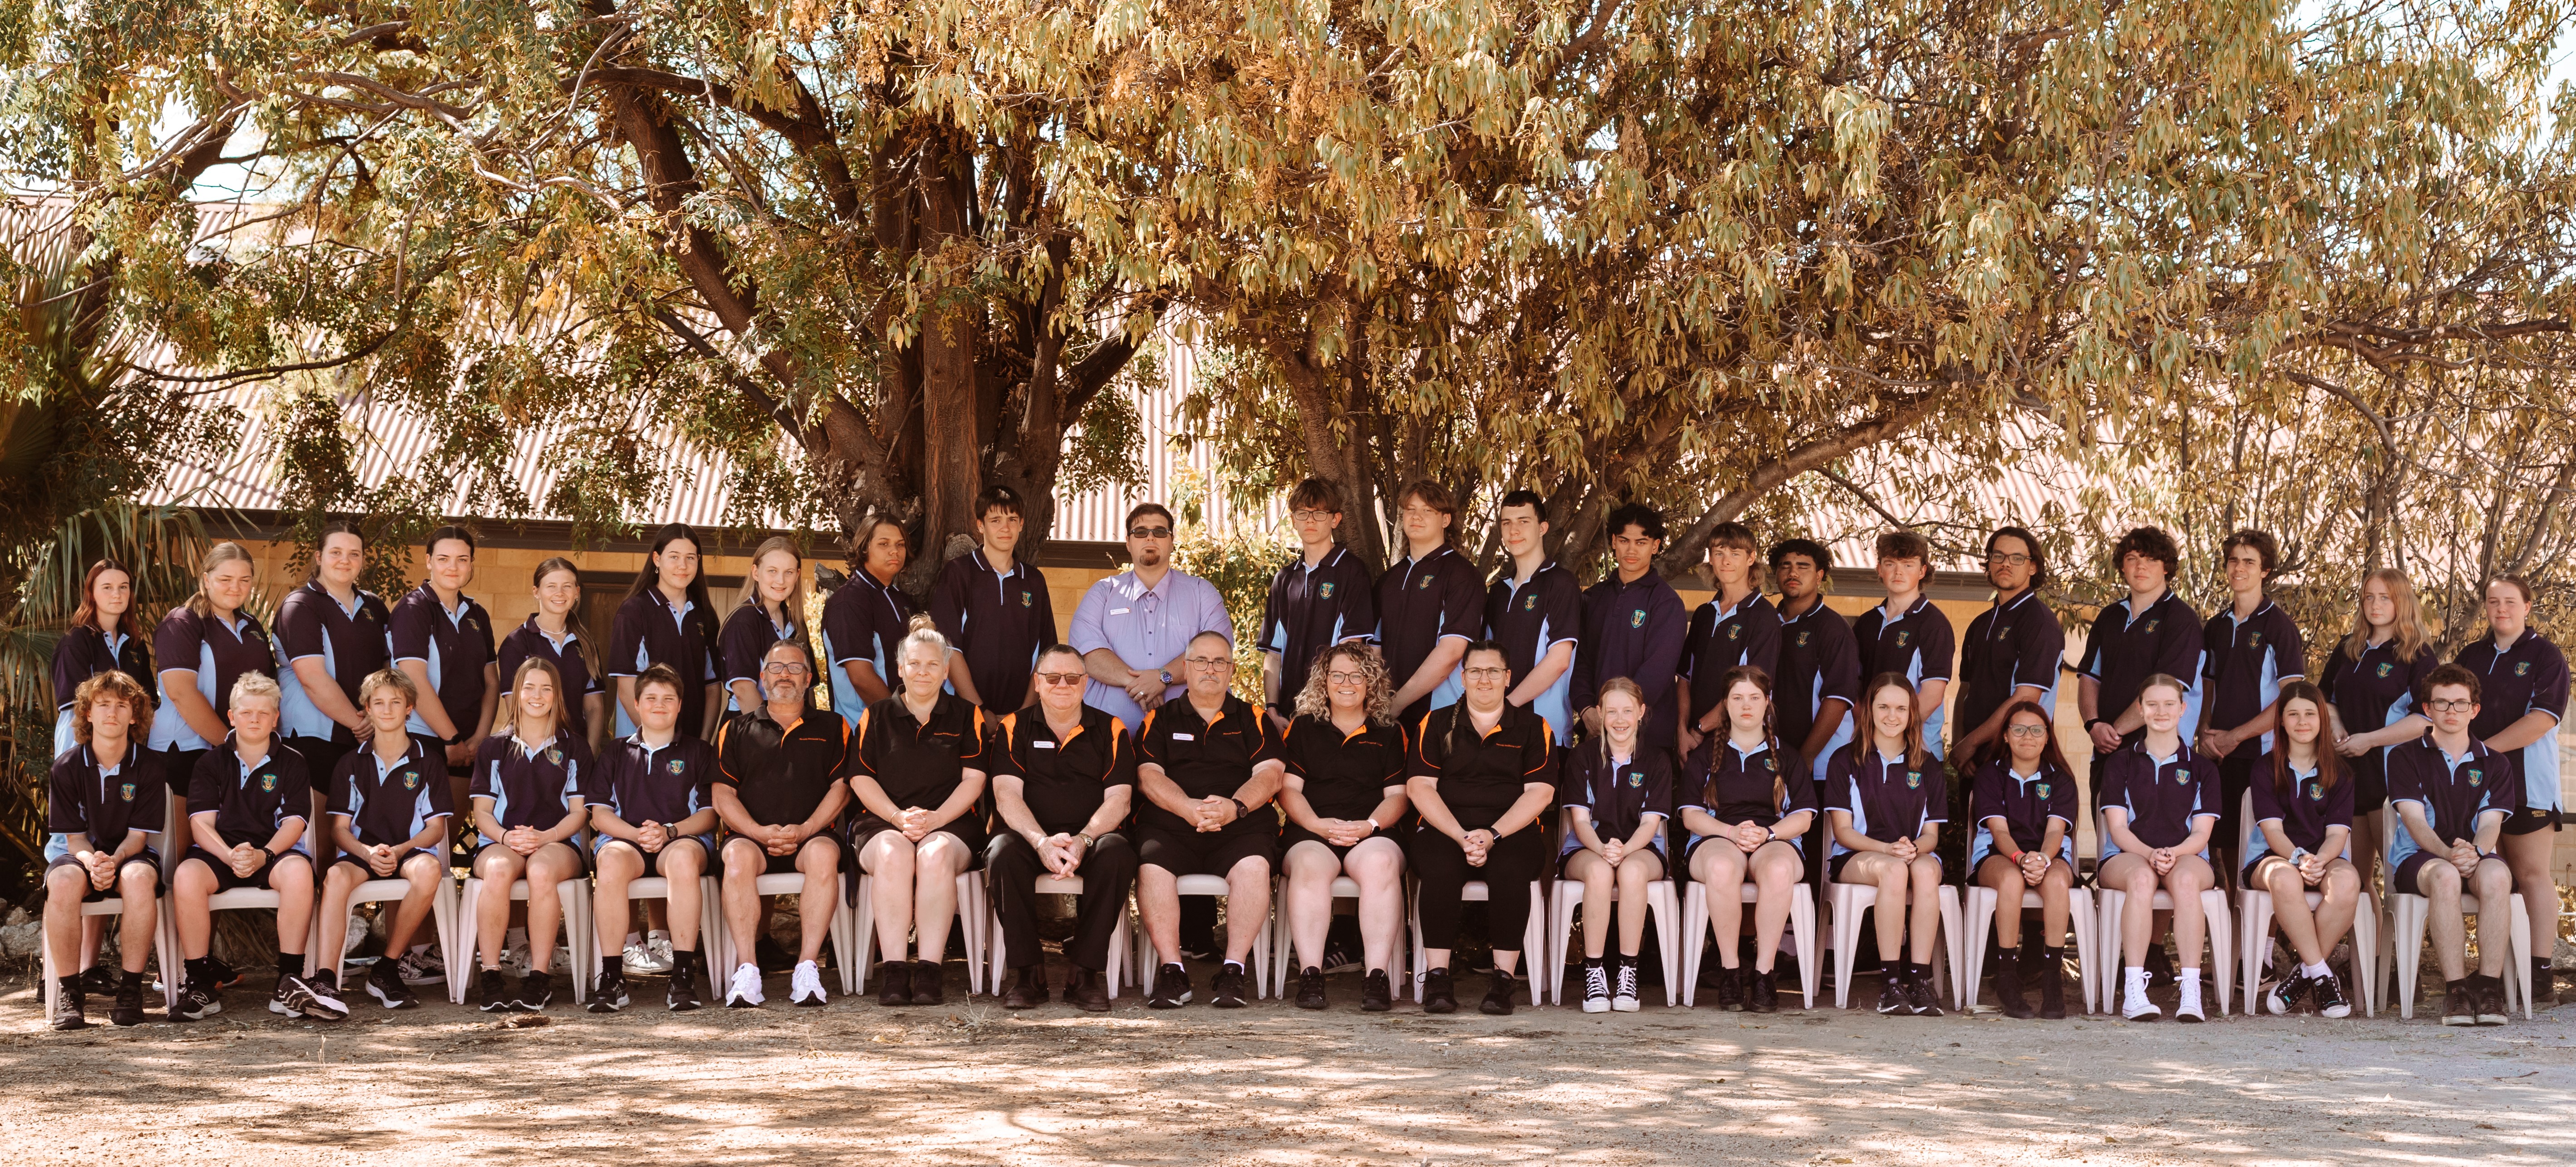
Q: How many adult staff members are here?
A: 7